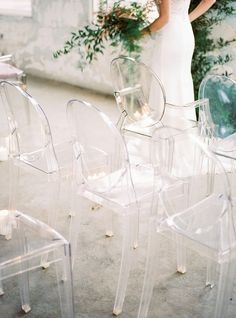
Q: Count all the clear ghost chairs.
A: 6